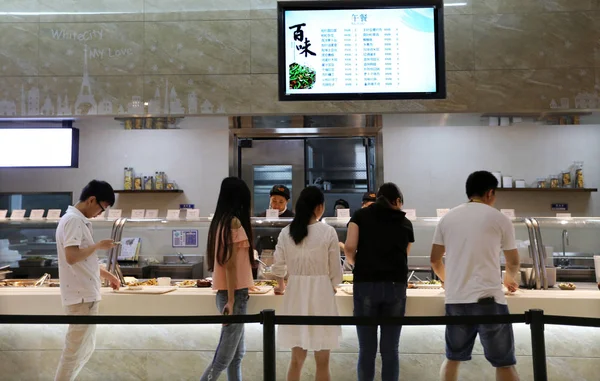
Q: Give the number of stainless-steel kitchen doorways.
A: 1